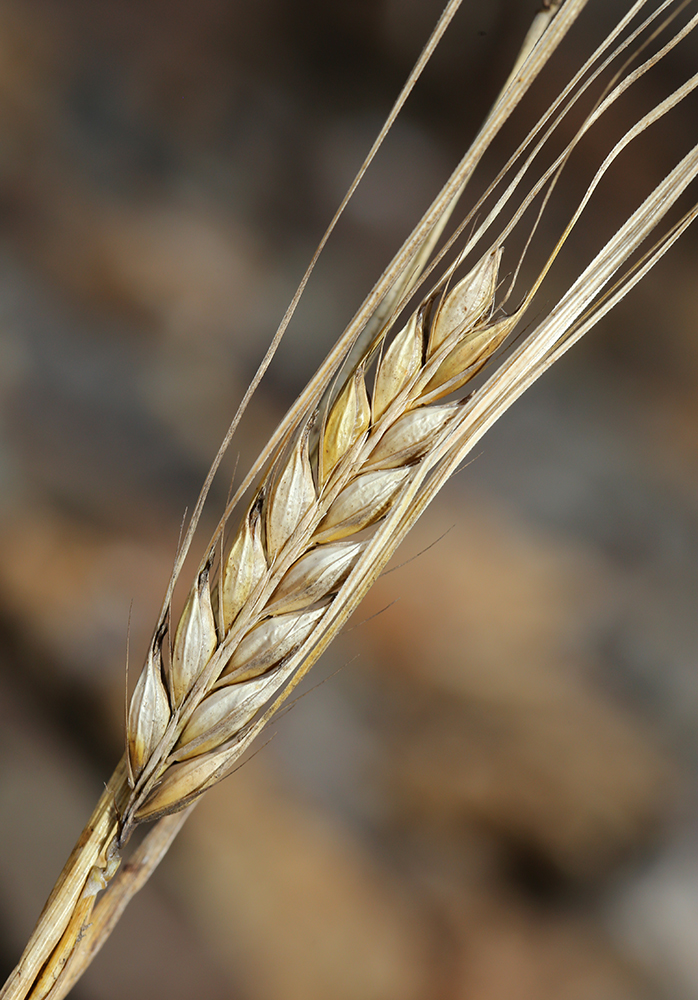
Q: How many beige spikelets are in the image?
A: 14